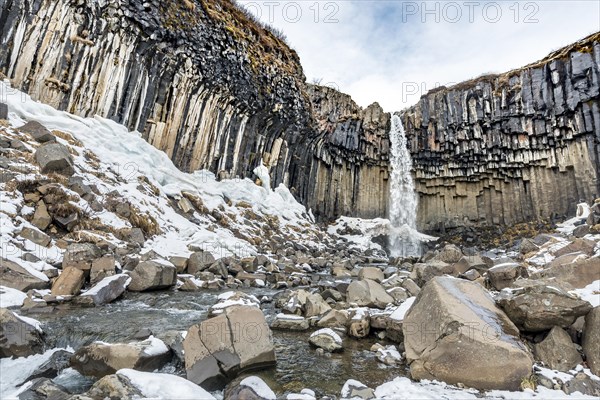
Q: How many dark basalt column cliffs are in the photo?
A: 2